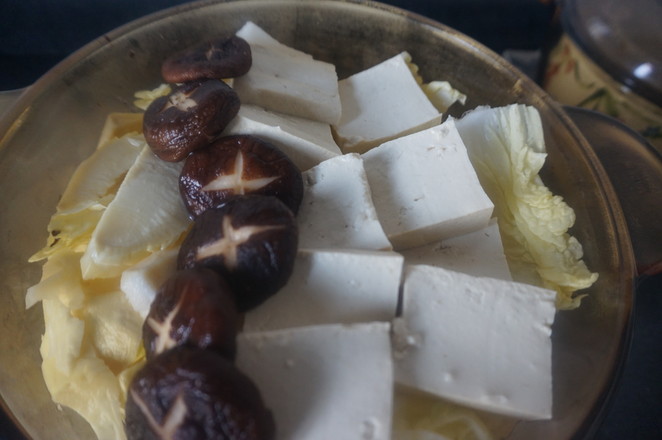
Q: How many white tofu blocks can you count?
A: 9